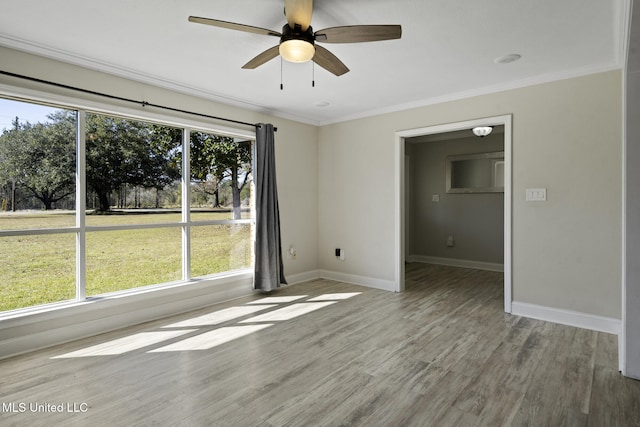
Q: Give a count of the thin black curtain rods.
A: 1